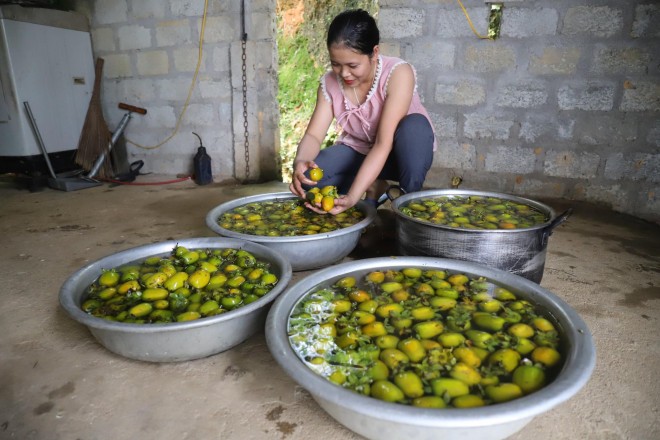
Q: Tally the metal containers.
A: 4